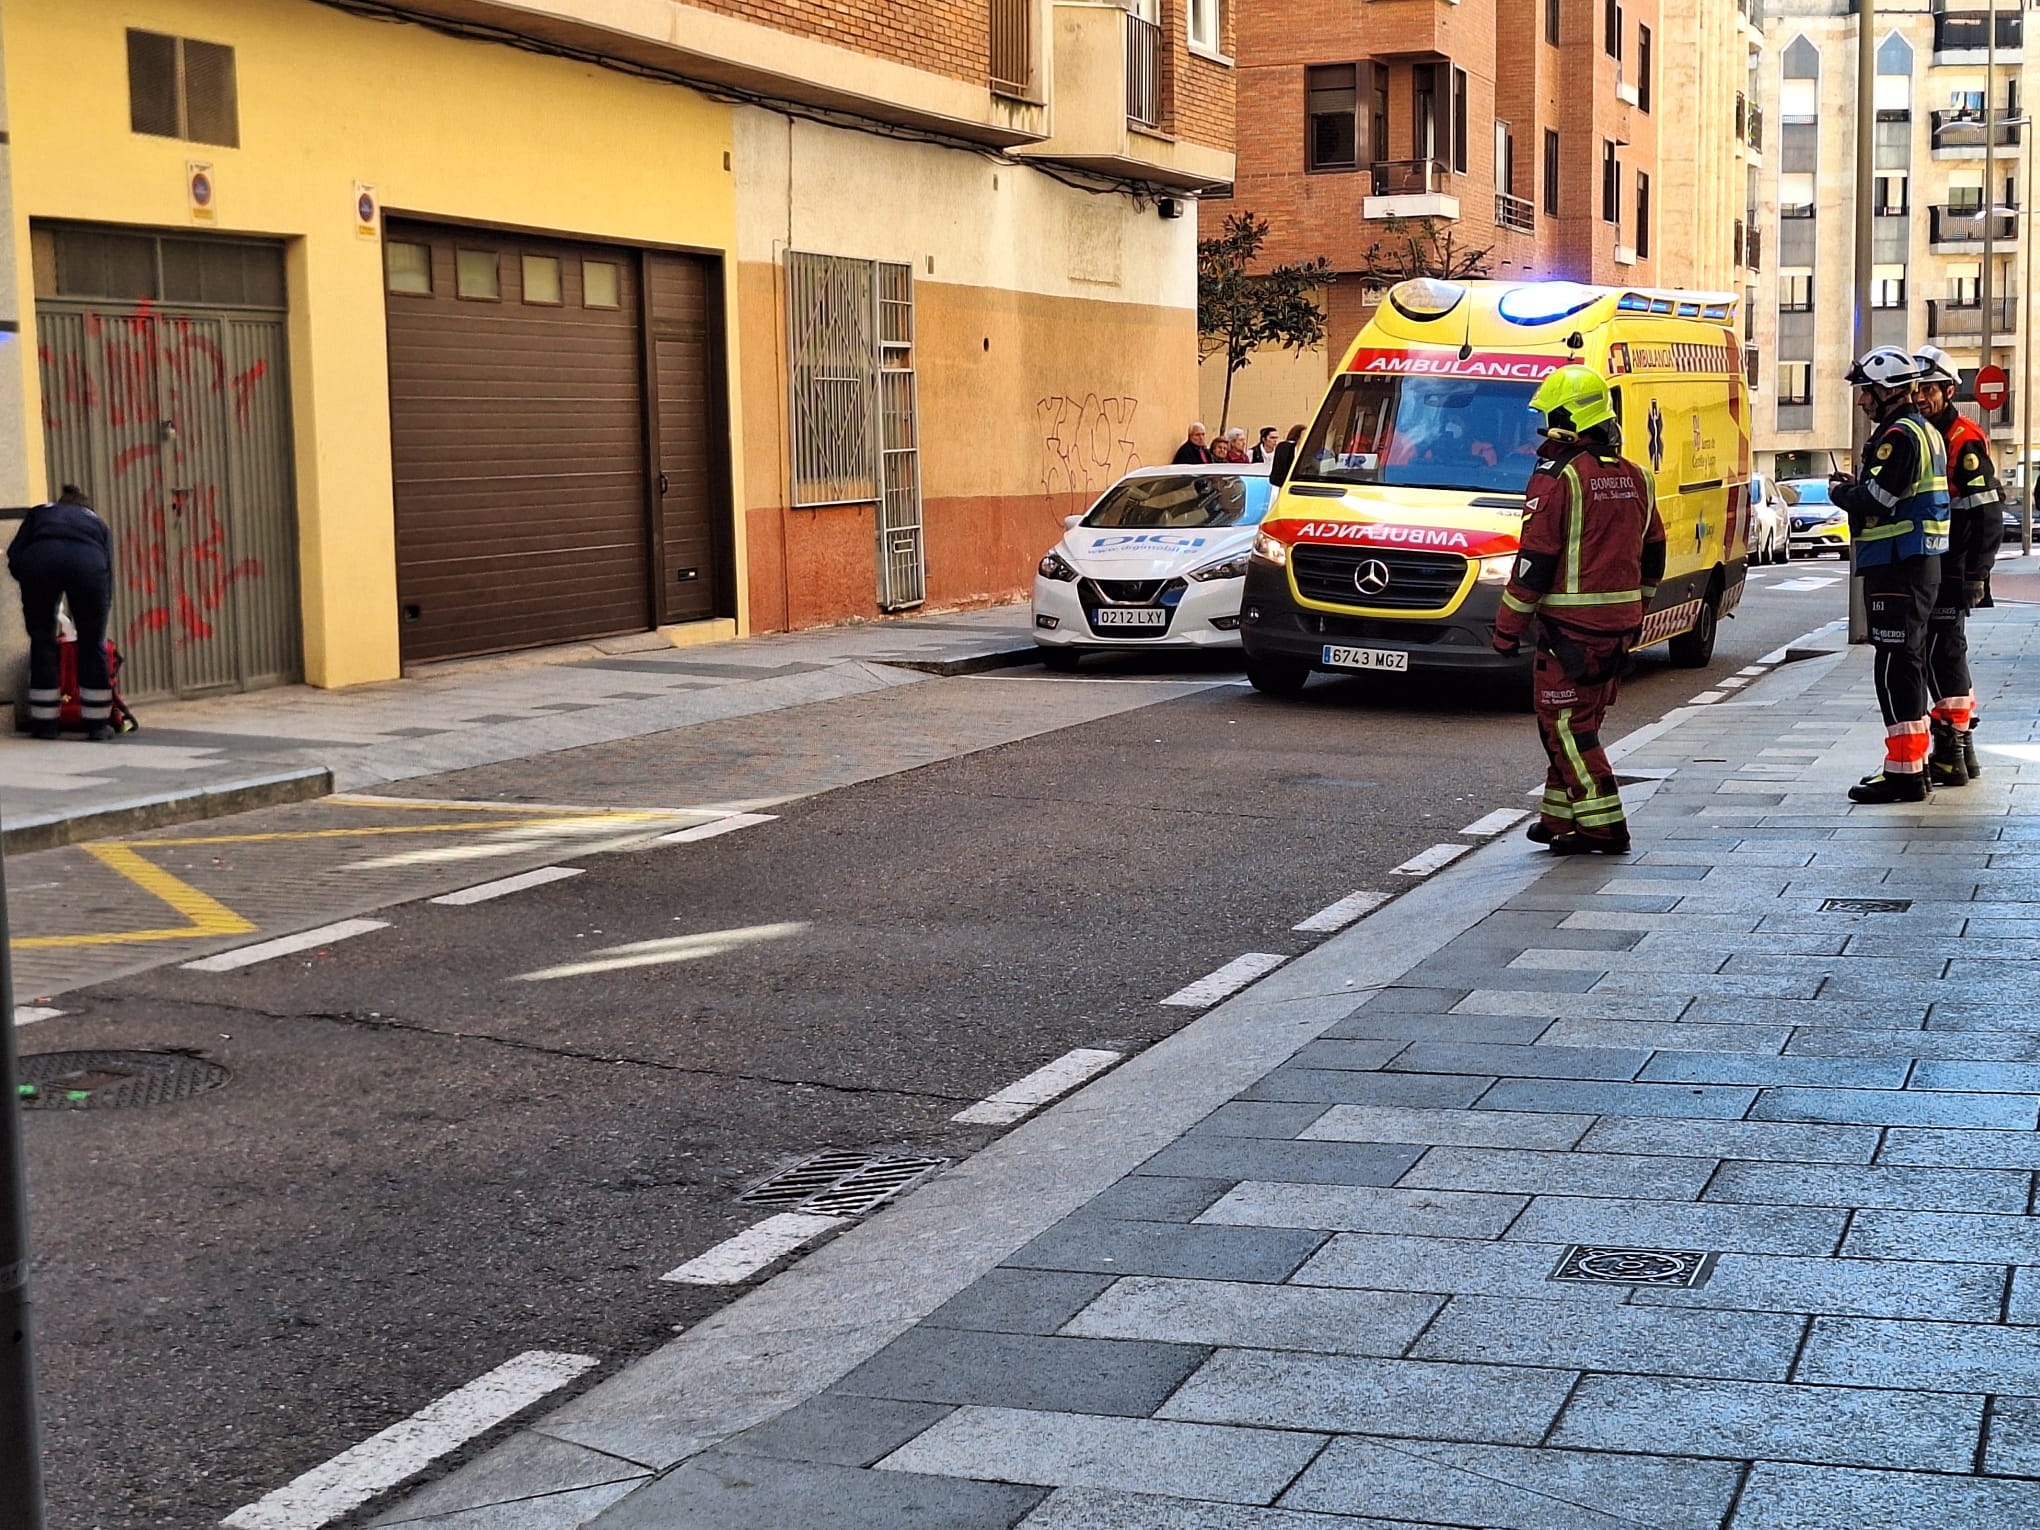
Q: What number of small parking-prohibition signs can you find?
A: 2